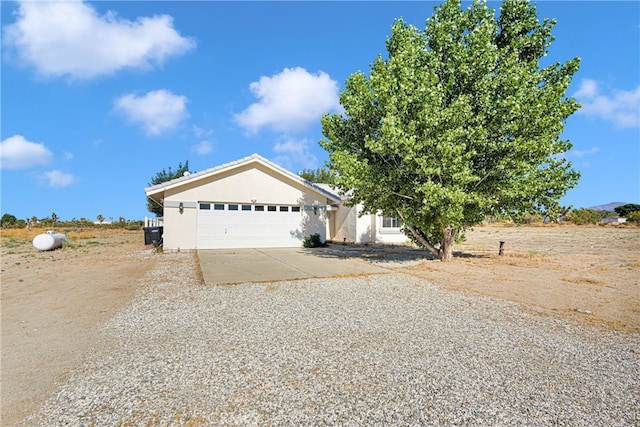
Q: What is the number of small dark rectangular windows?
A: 8